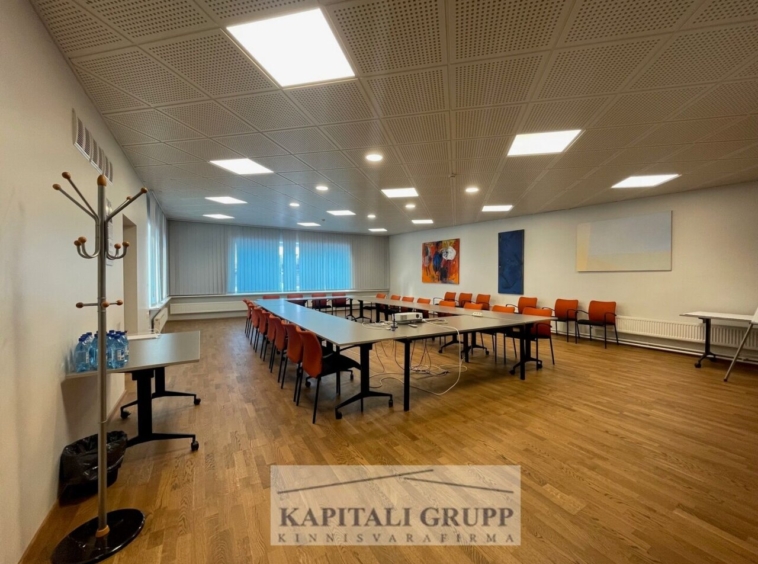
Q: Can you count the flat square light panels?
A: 12